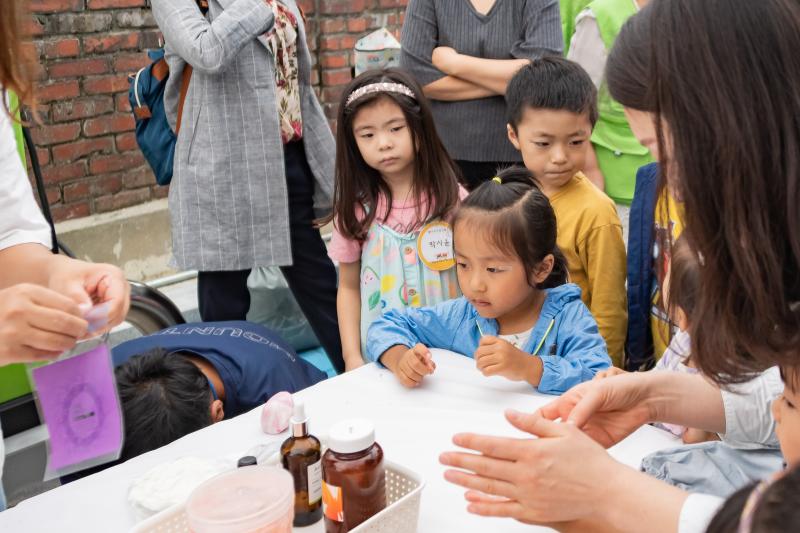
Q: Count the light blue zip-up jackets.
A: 1